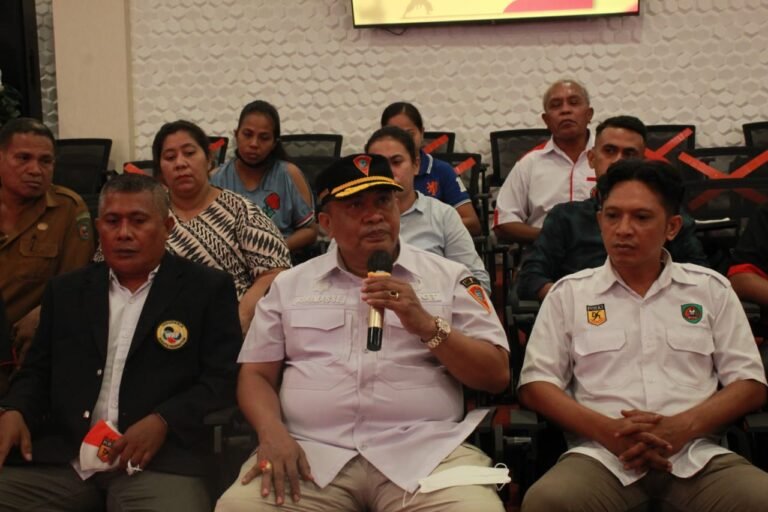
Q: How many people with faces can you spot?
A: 10